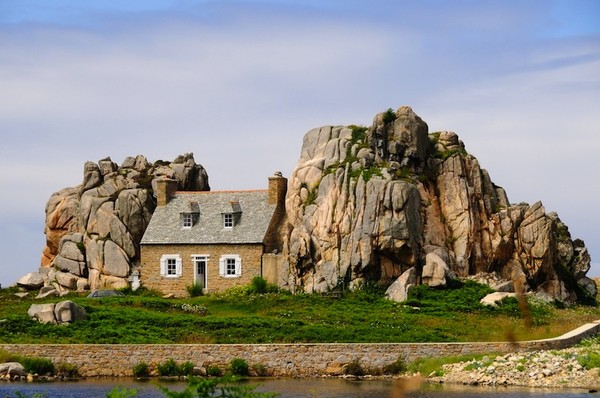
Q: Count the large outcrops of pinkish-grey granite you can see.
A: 2